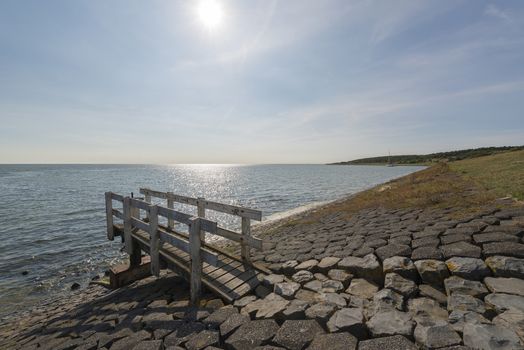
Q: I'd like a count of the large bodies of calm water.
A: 1